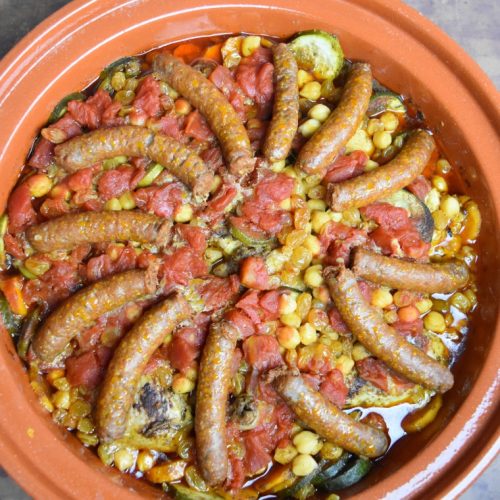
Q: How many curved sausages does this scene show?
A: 12